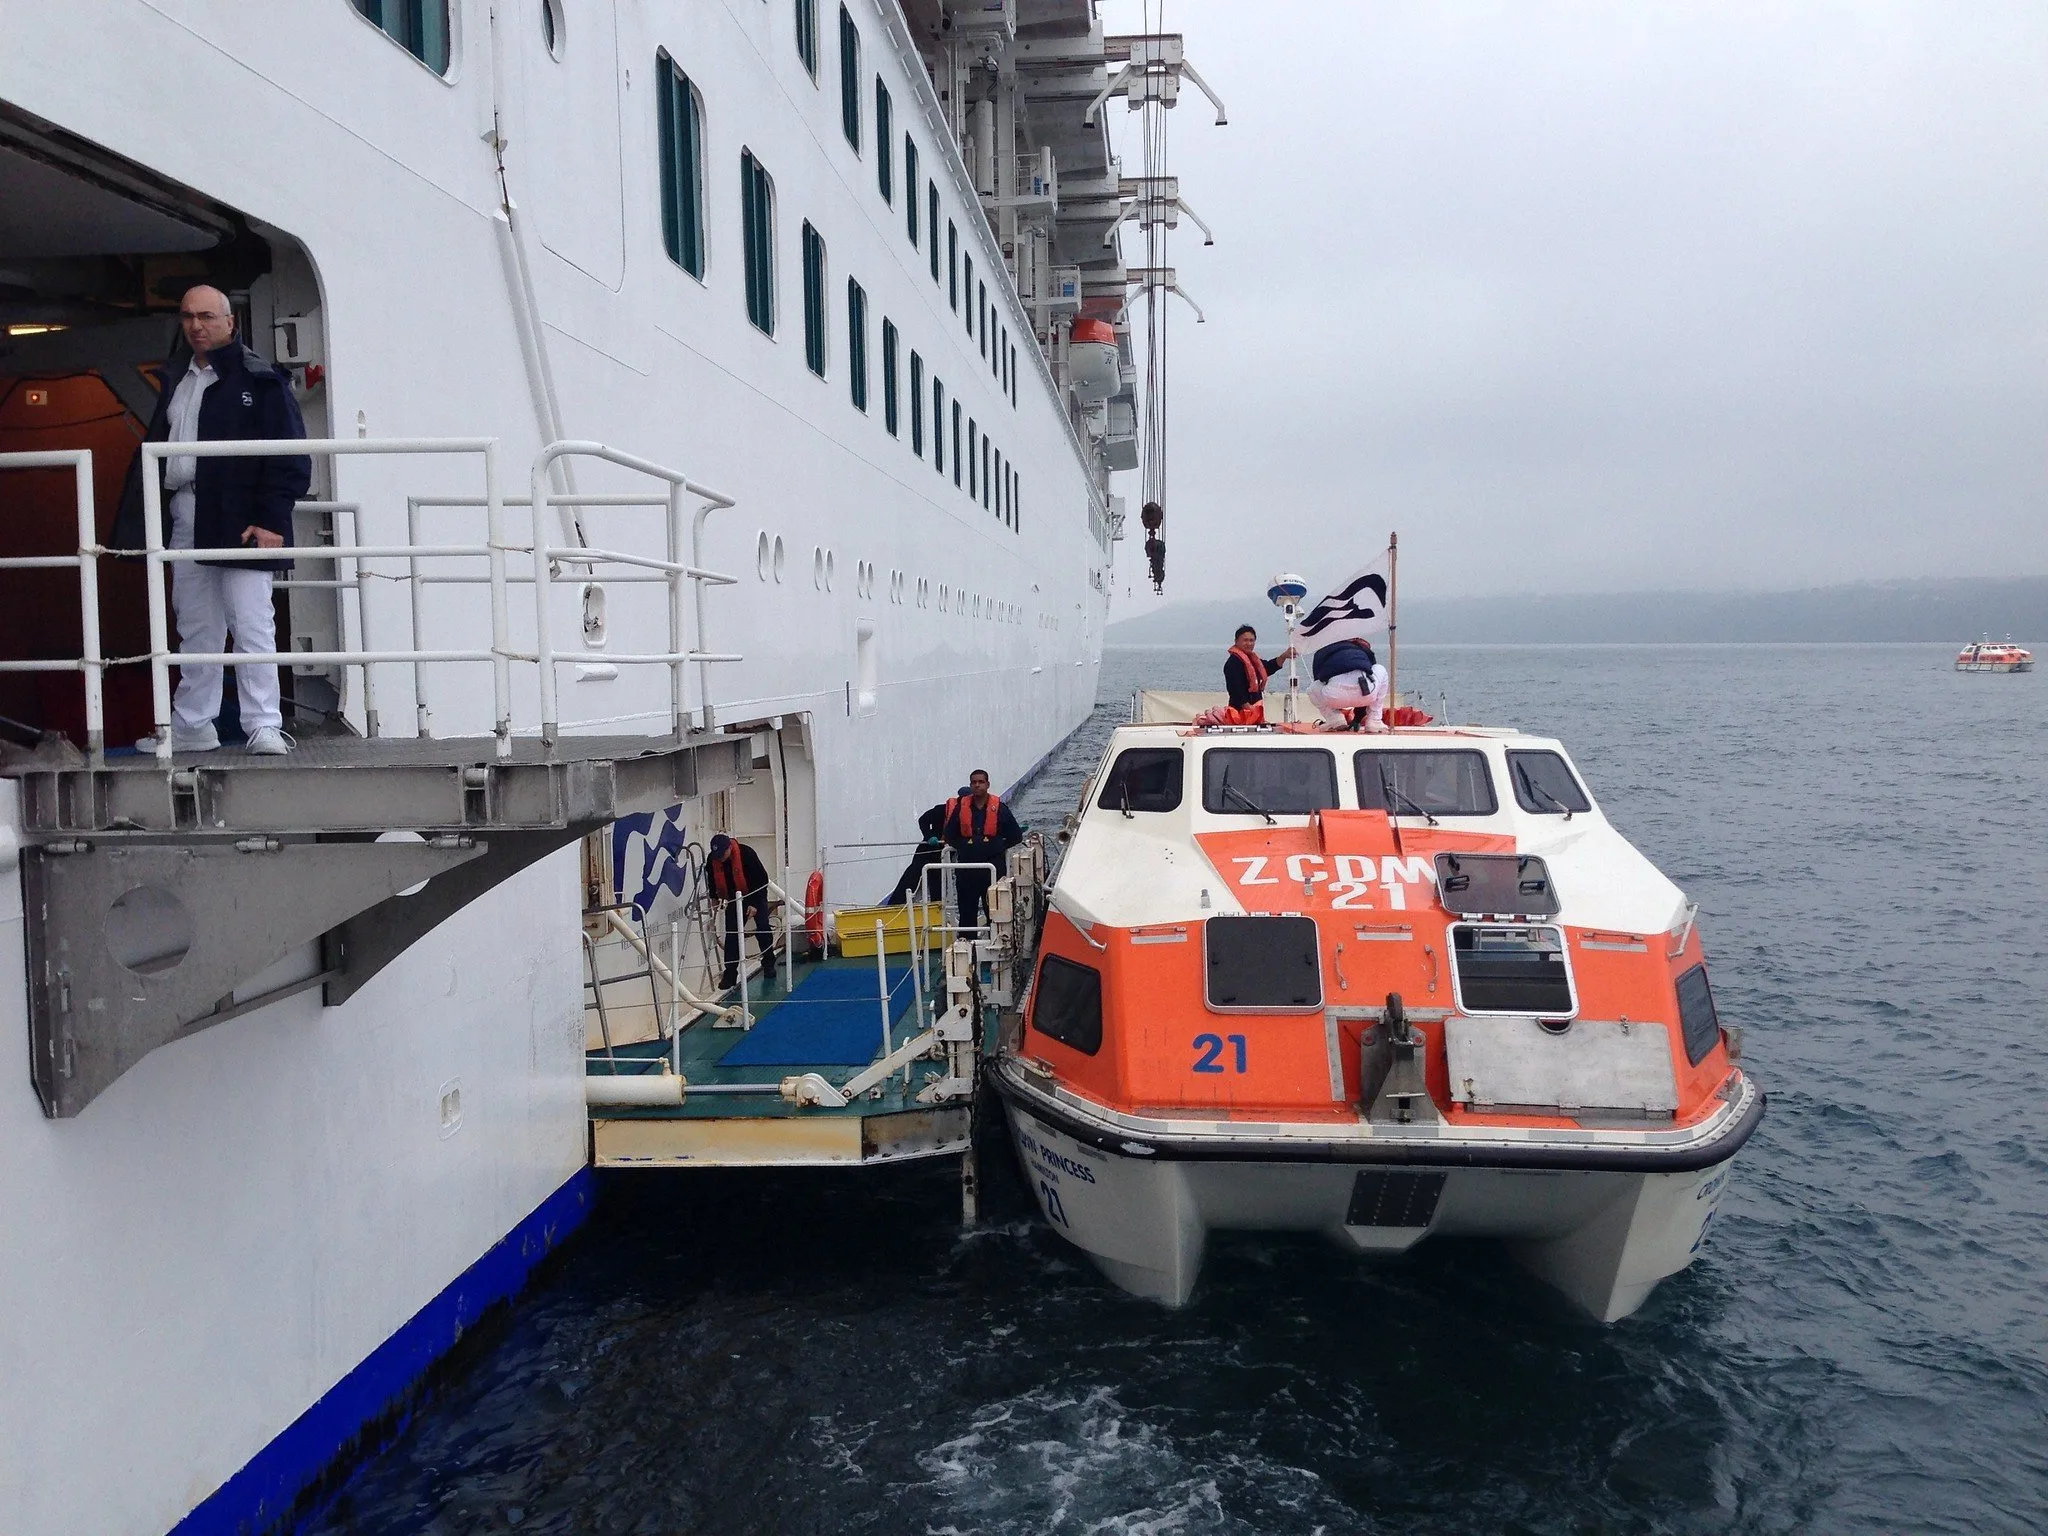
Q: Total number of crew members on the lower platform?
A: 3